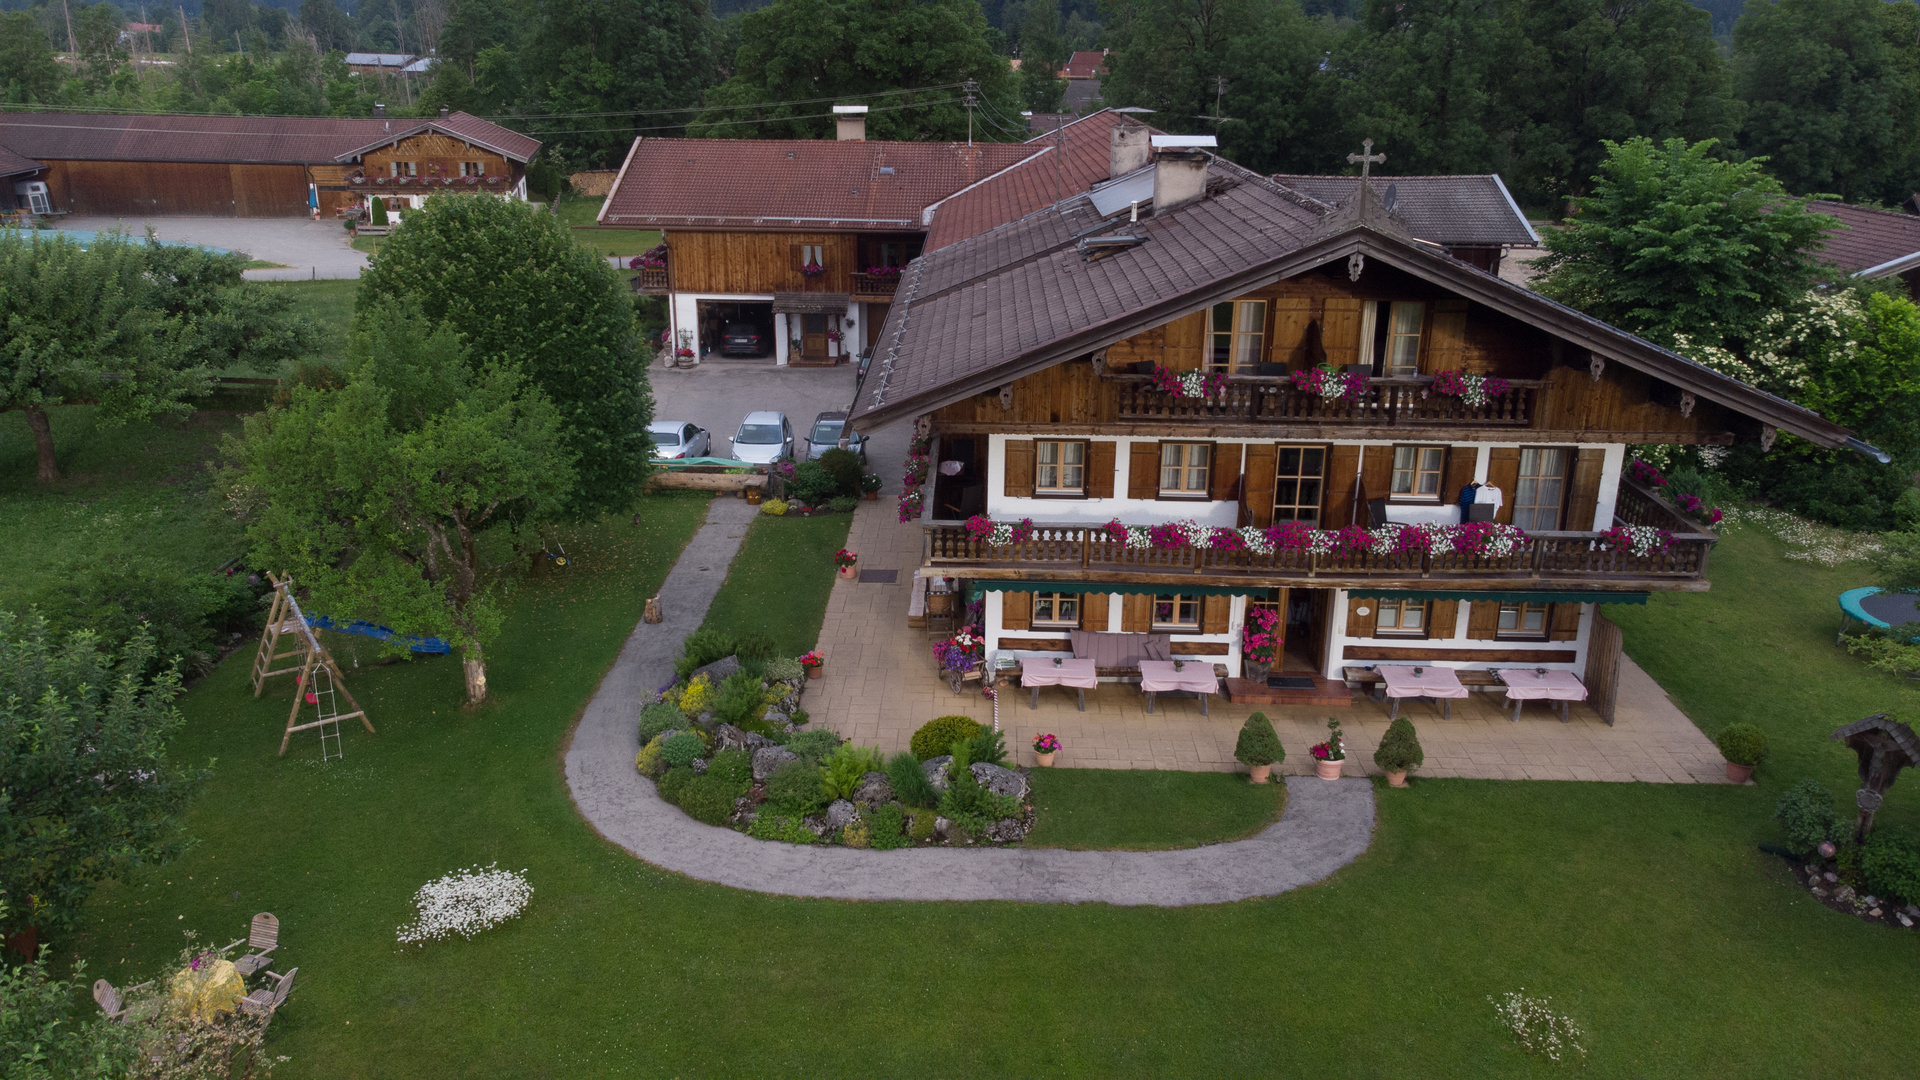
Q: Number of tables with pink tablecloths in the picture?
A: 4